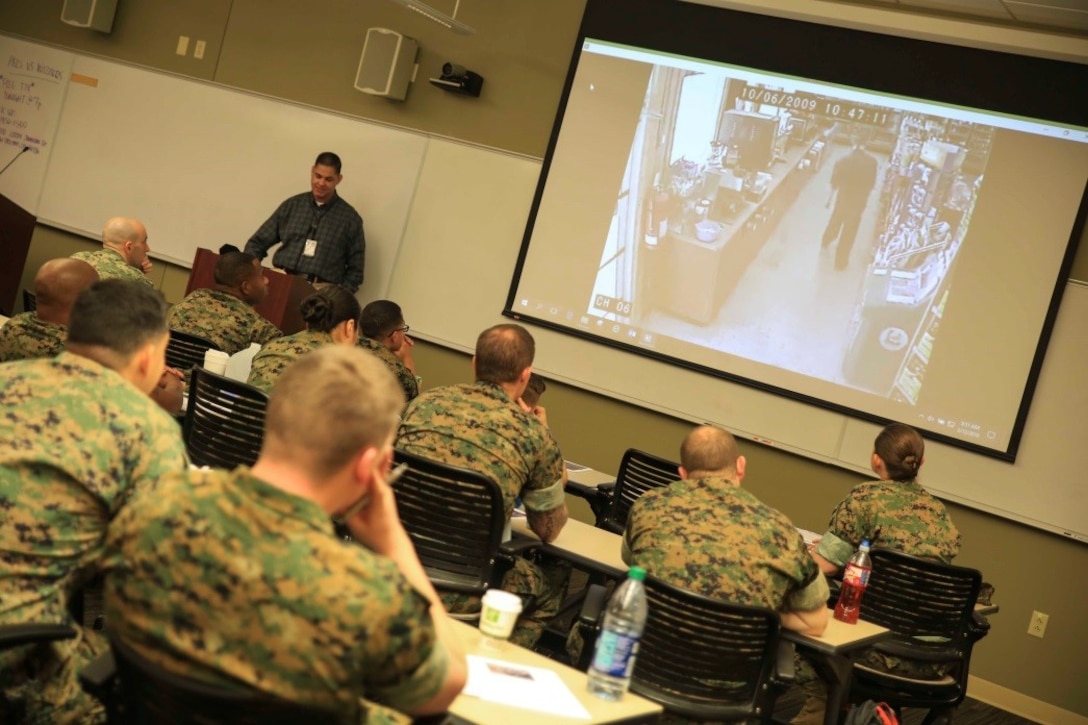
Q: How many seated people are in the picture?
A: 11